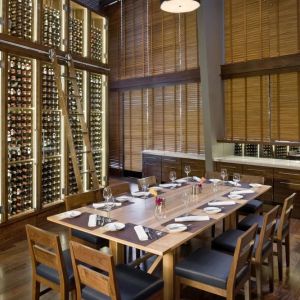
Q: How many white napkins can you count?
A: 10